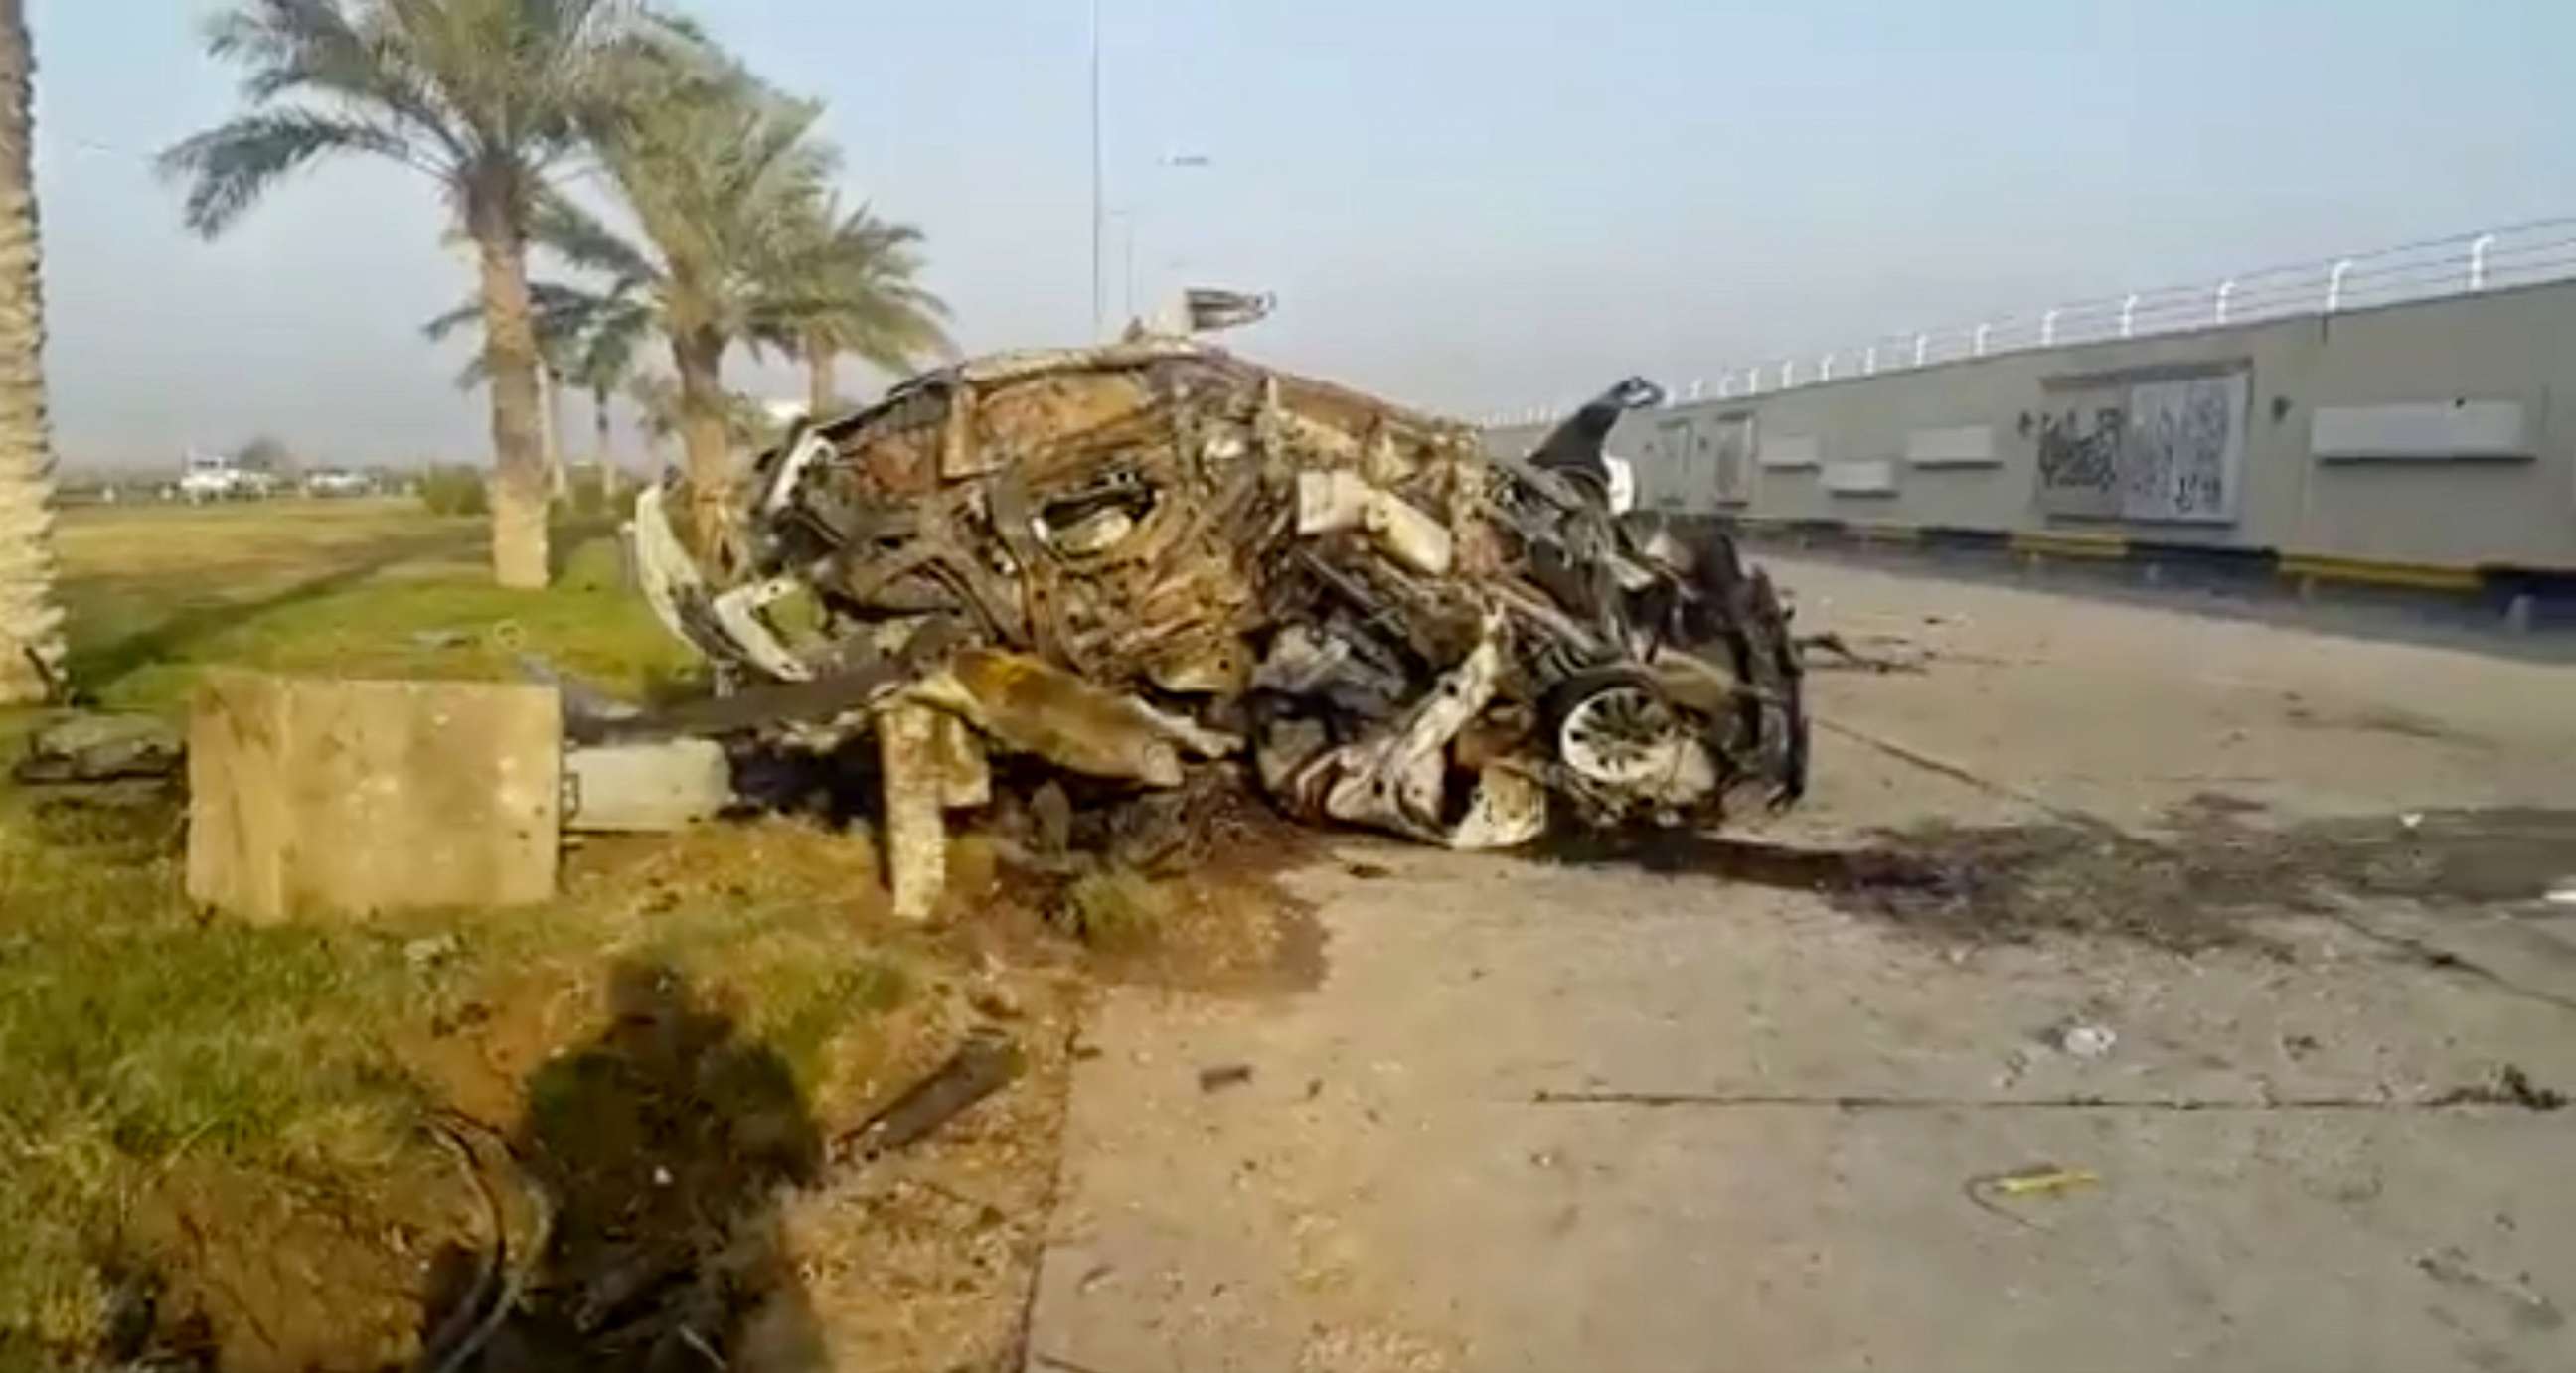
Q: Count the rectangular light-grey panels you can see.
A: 4